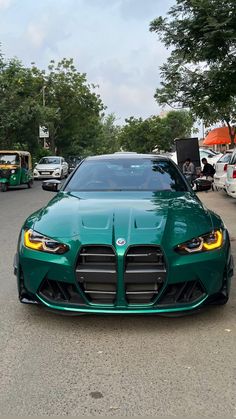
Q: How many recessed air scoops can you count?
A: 2